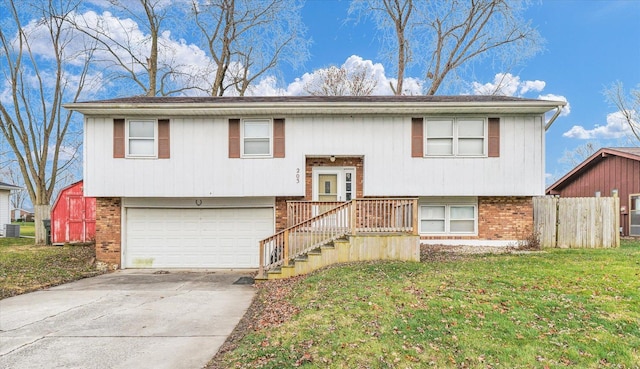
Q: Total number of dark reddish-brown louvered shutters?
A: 6